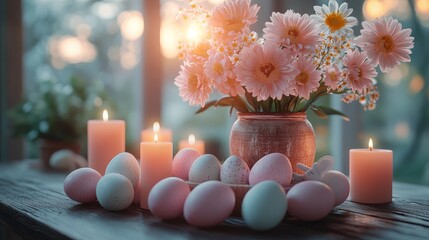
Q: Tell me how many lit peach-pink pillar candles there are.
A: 5